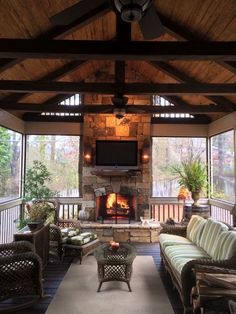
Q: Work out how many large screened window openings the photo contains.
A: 4